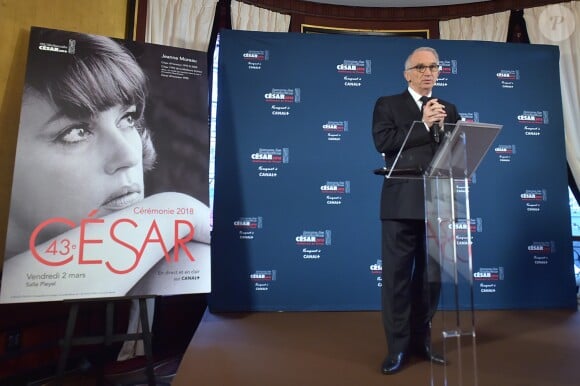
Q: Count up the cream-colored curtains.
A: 4